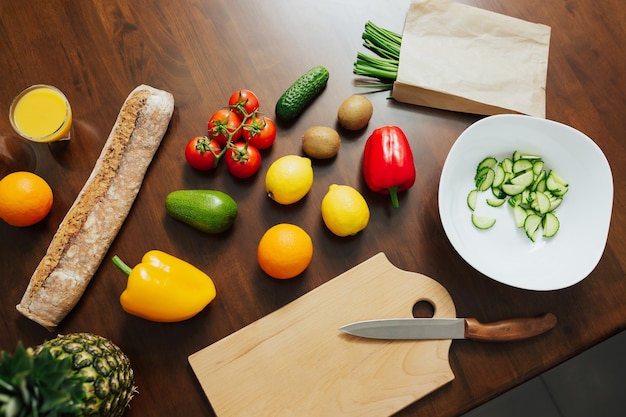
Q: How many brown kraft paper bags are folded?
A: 1